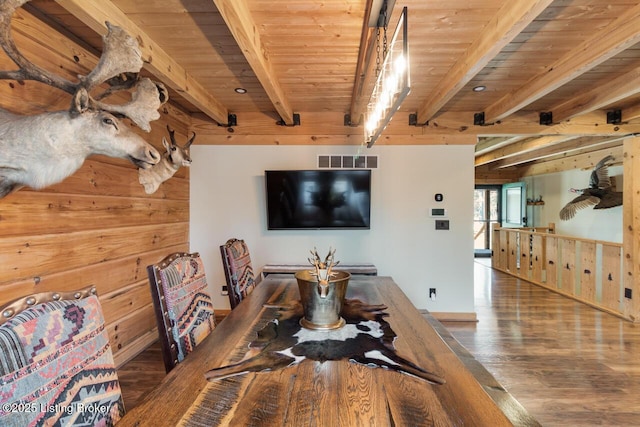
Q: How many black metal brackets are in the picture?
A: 7